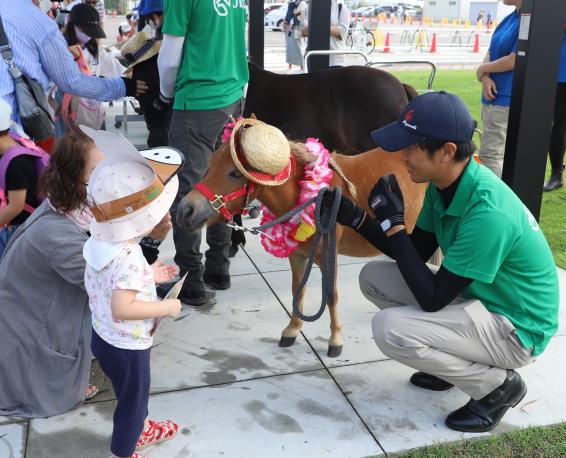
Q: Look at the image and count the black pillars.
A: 3